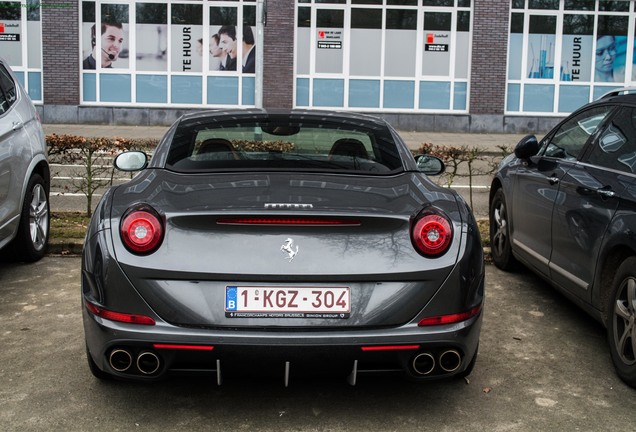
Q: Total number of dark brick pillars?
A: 3